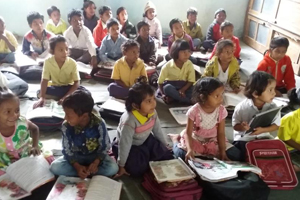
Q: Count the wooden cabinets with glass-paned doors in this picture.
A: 1